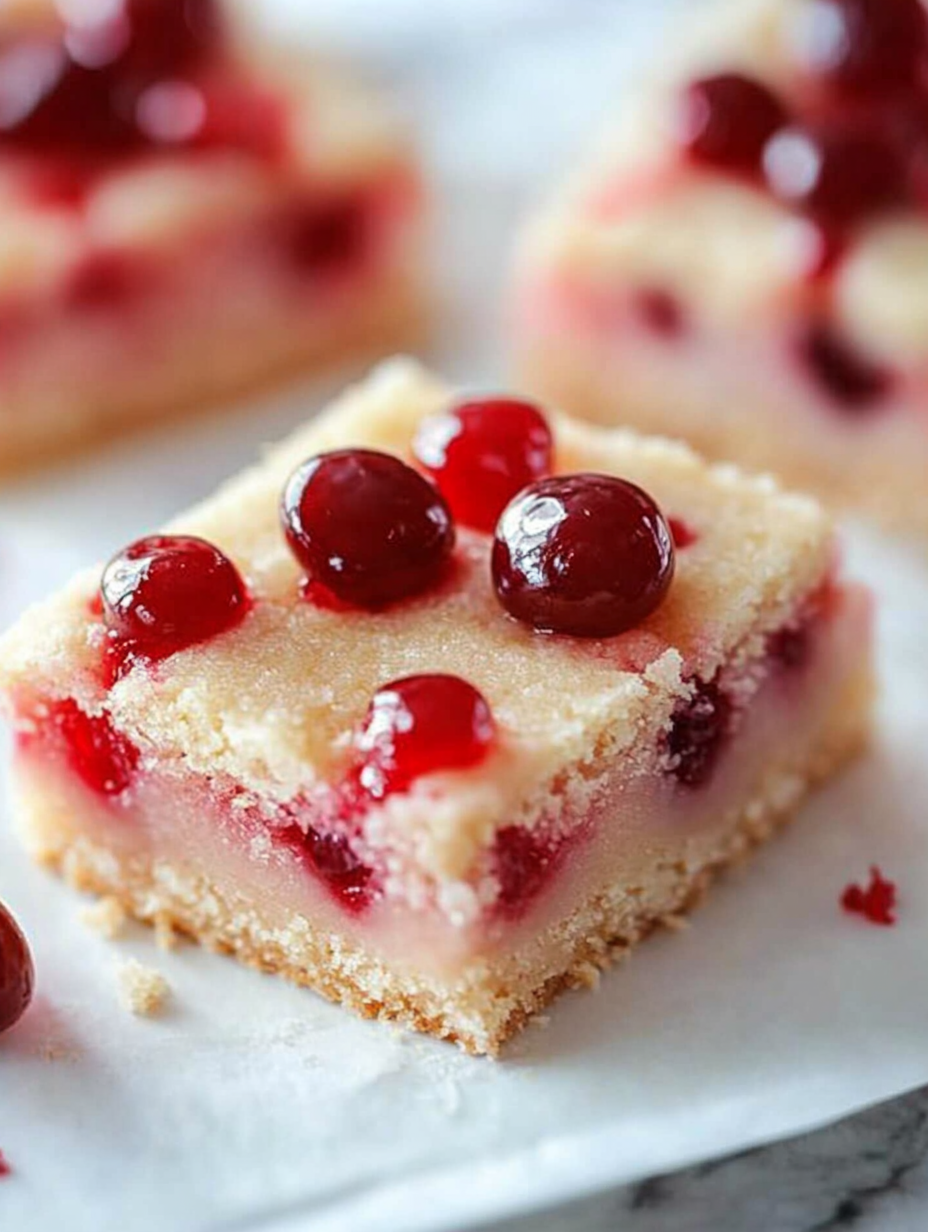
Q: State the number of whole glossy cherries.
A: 5